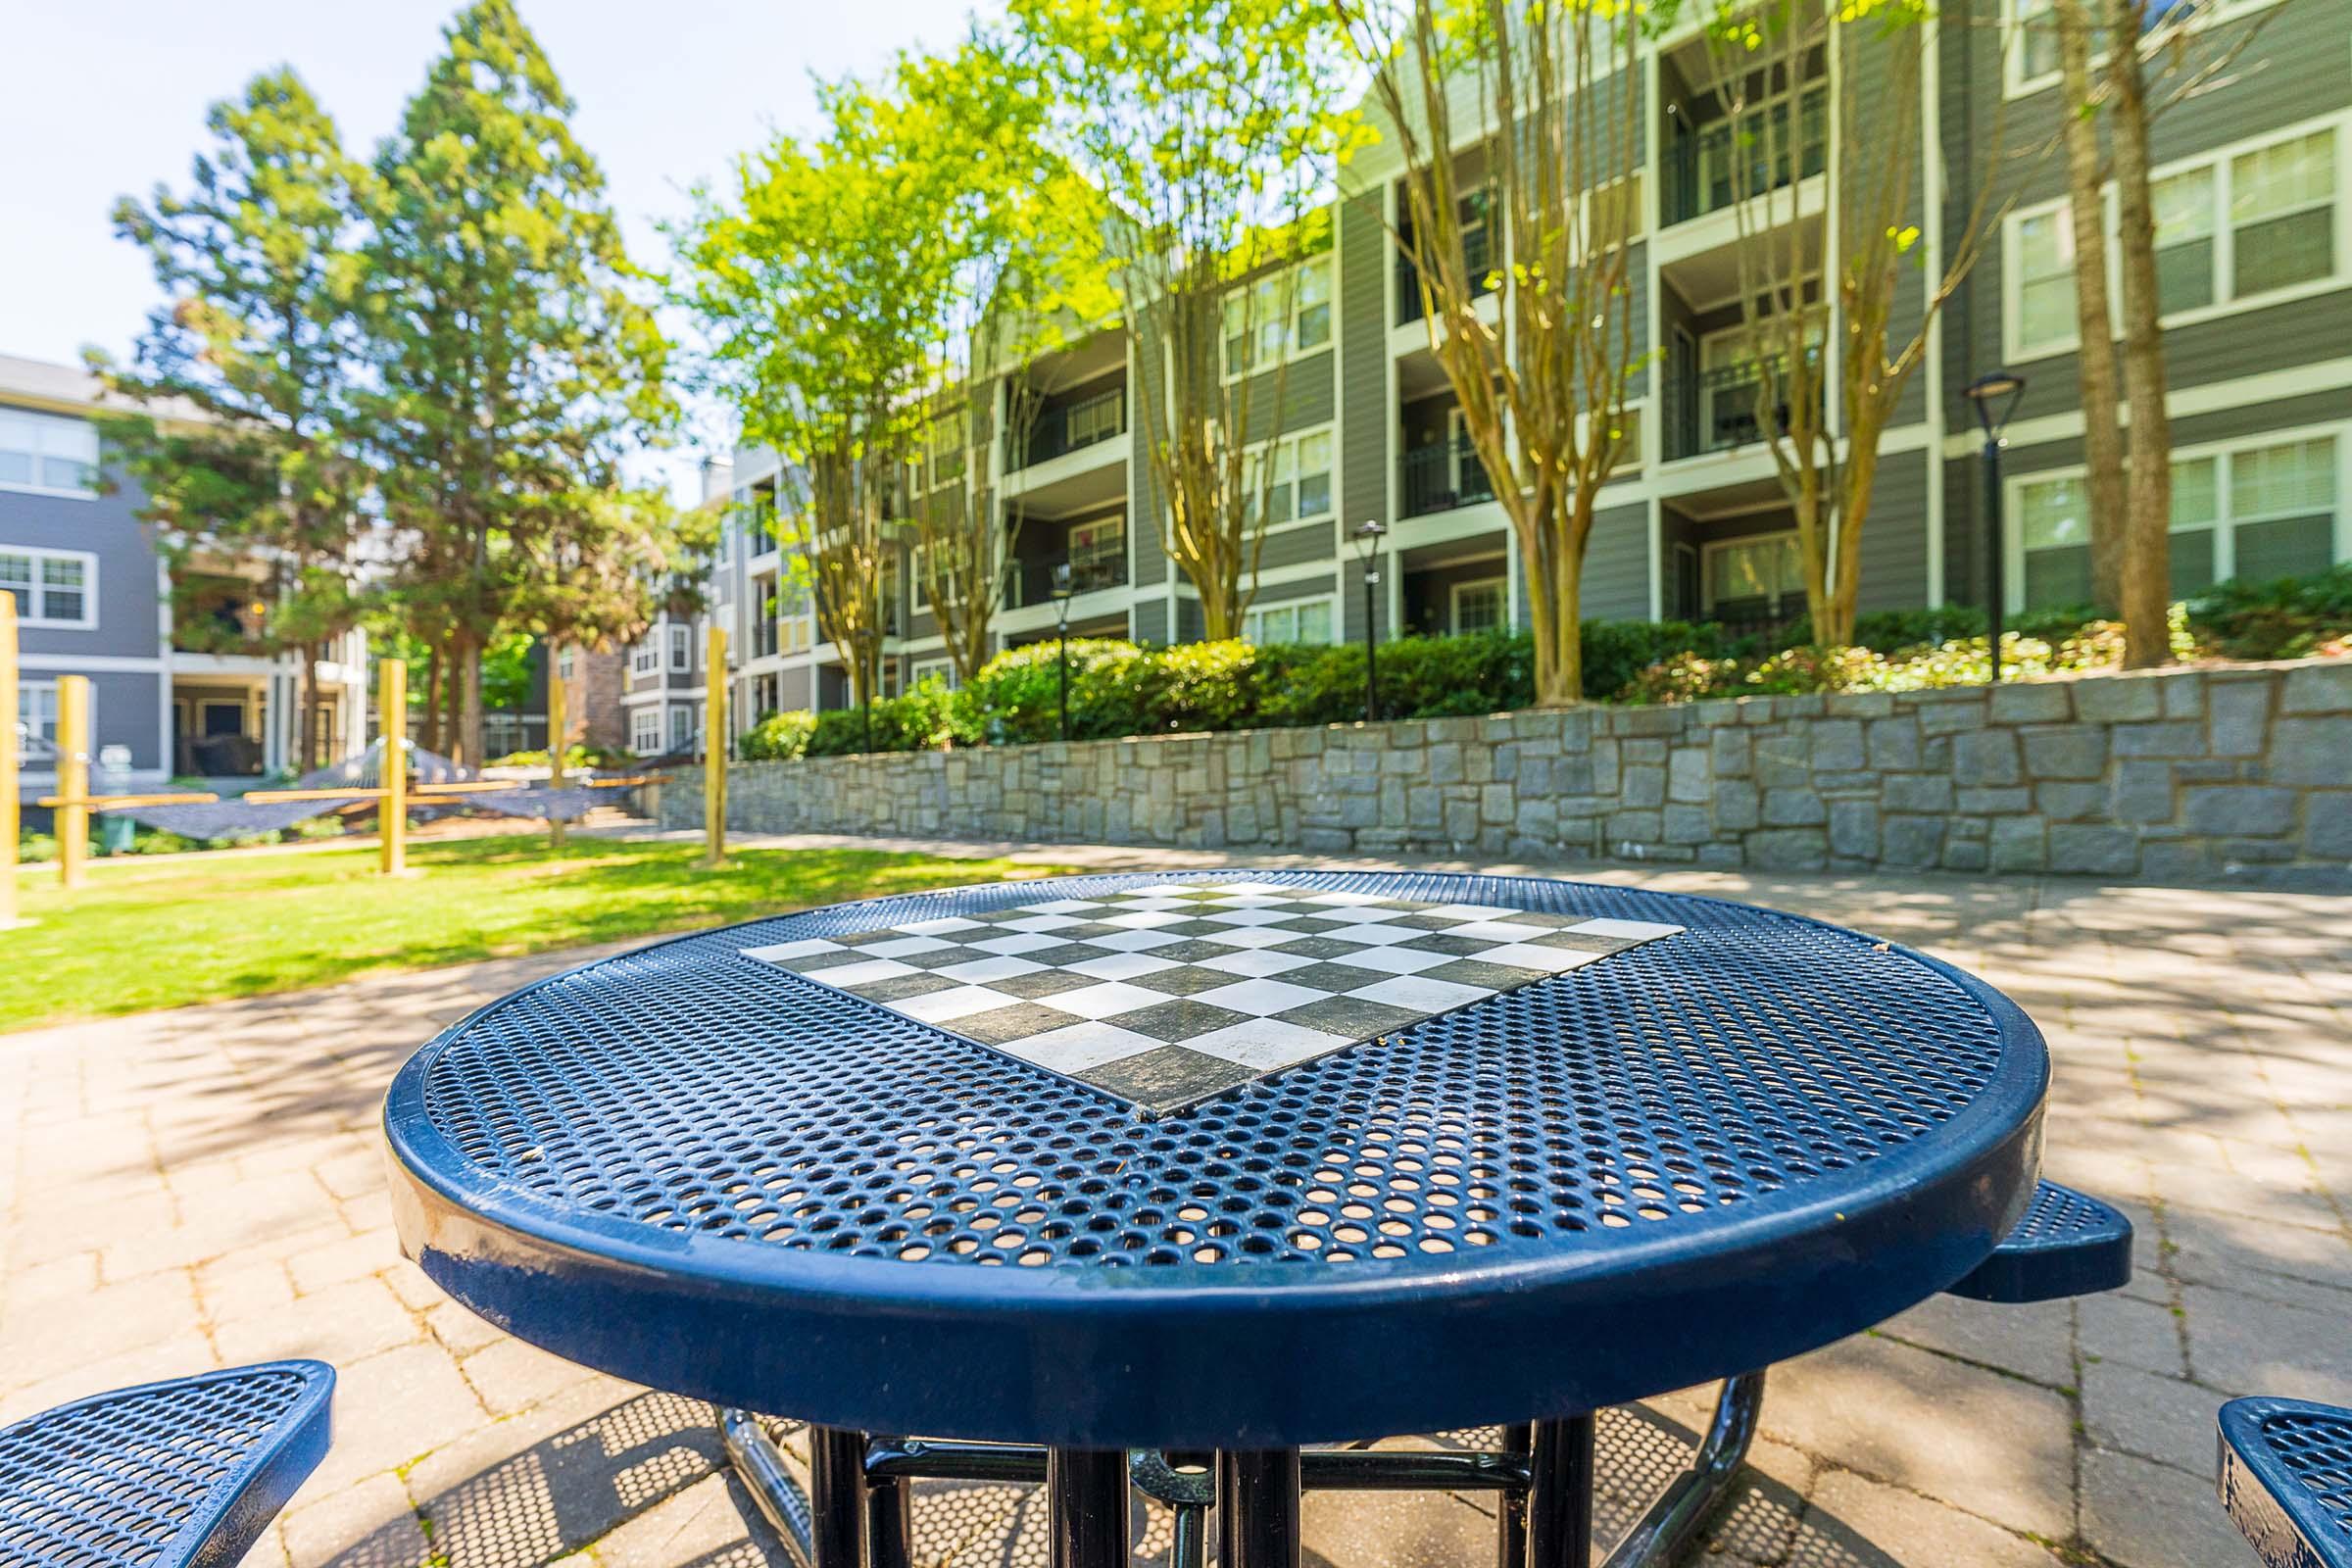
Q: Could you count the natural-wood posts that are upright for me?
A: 5